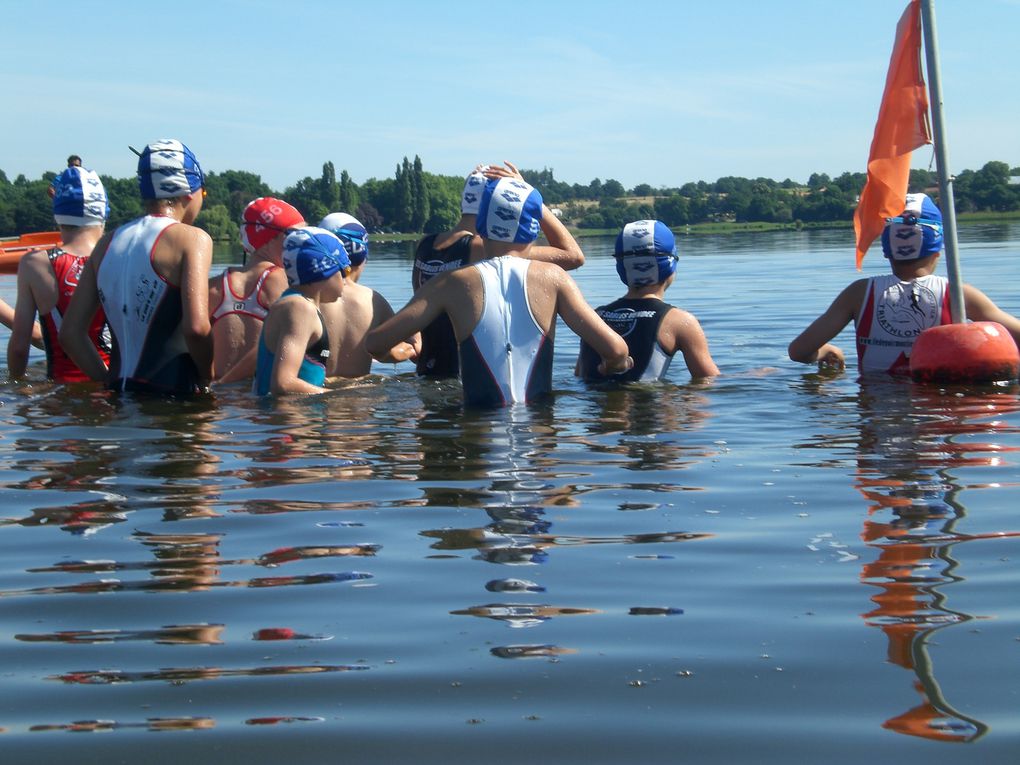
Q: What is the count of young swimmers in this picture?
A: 9